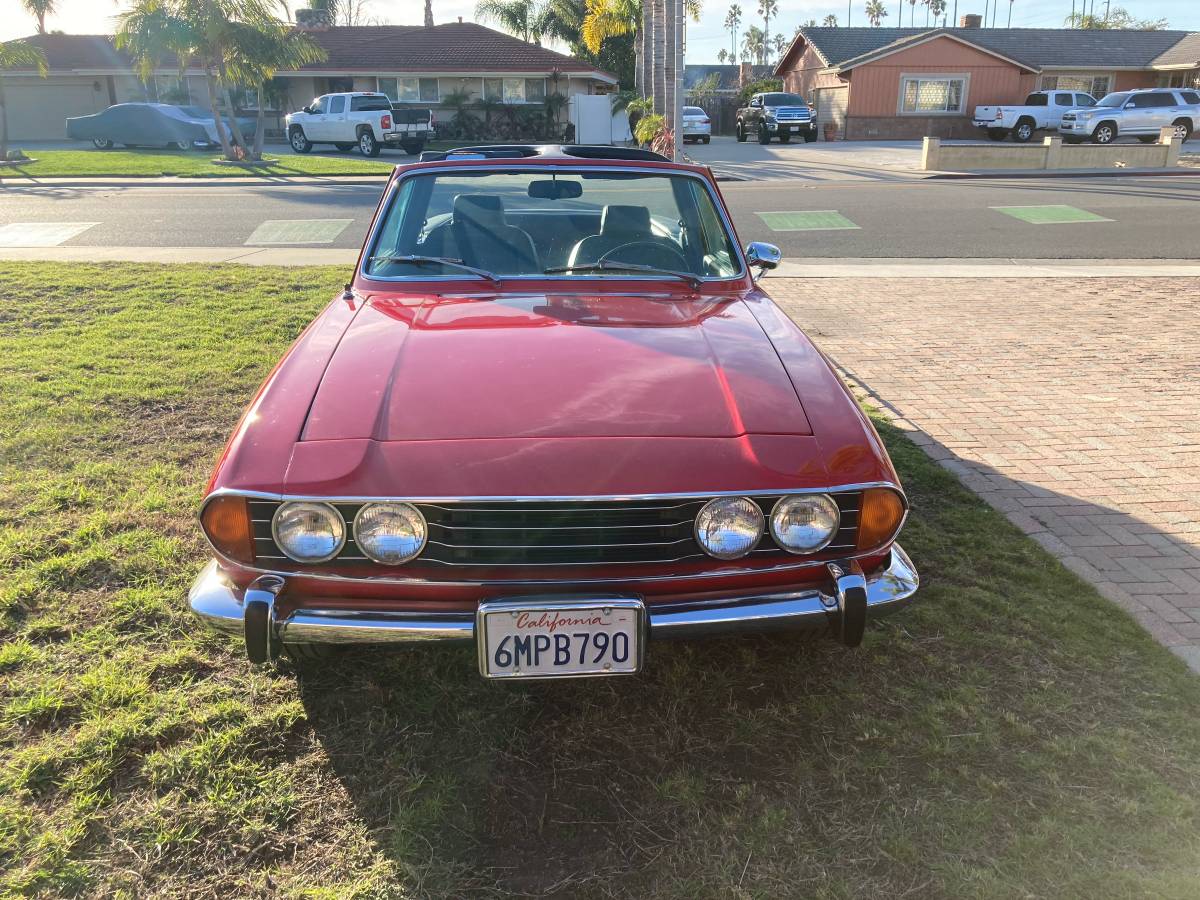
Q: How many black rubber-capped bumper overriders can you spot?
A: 2